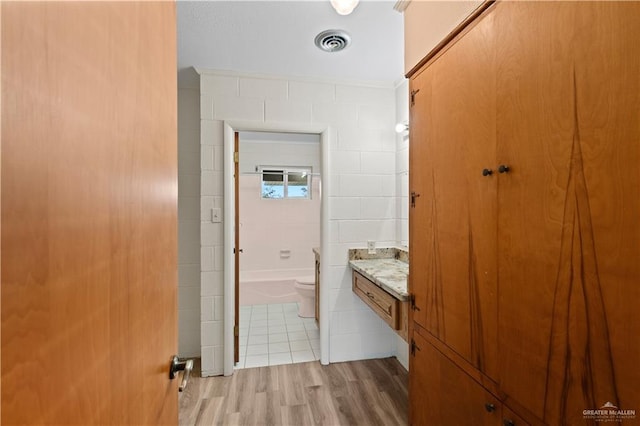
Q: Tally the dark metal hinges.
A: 4